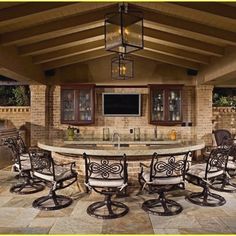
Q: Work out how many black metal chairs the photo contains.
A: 6